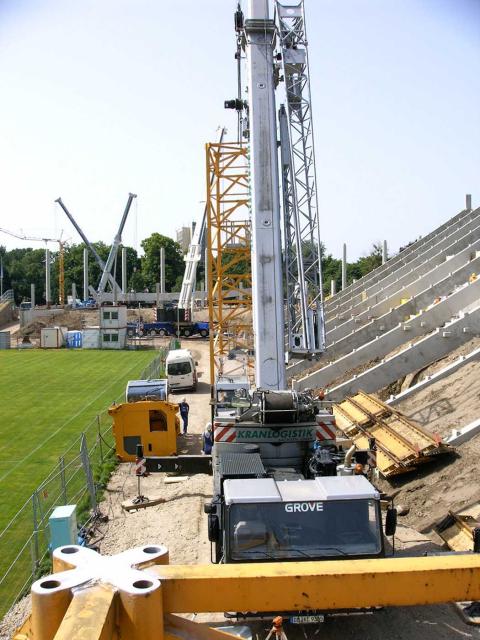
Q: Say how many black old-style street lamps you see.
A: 0